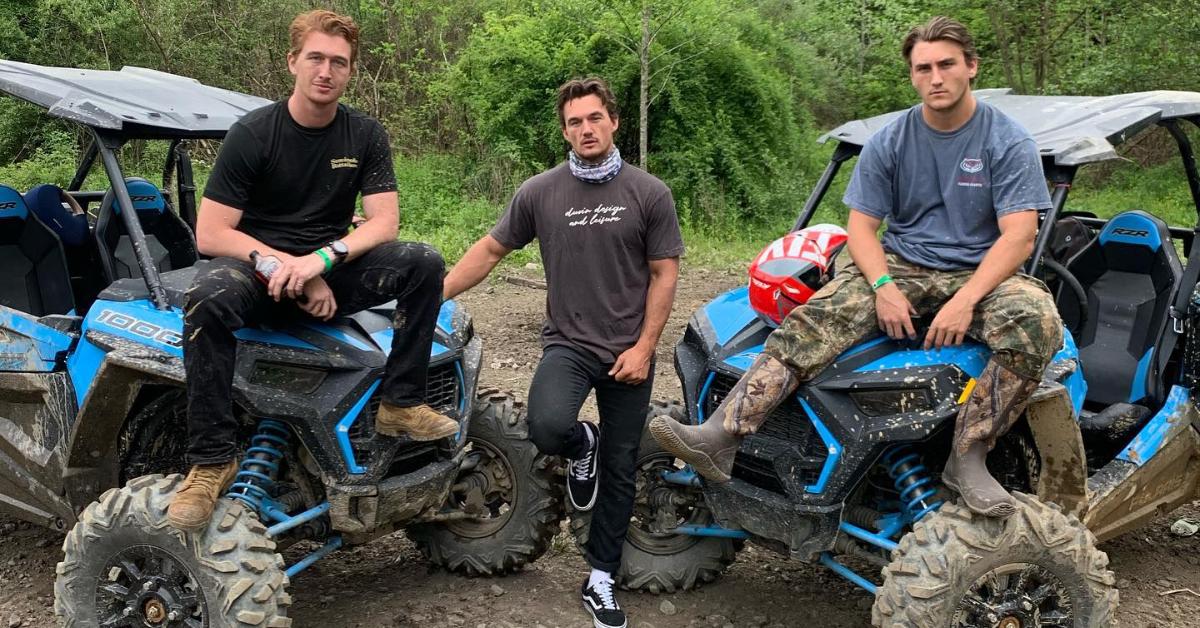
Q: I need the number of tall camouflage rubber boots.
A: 2